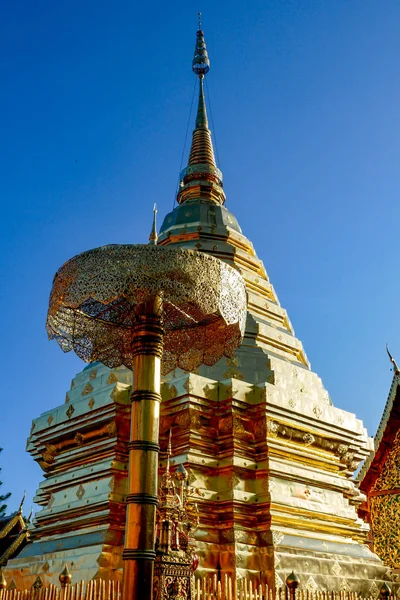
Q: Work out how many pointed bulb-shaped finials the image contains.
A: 4